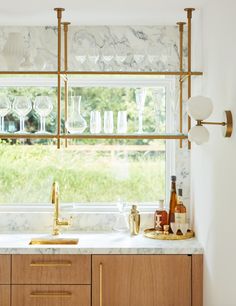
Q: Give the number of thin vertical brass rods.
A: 4